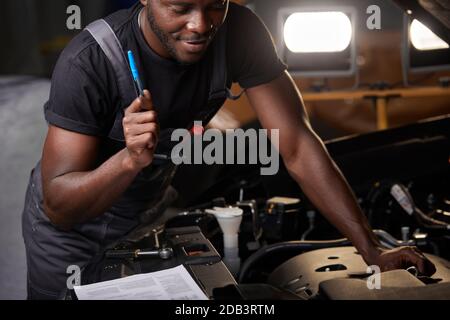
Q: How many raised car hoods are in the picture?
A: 1